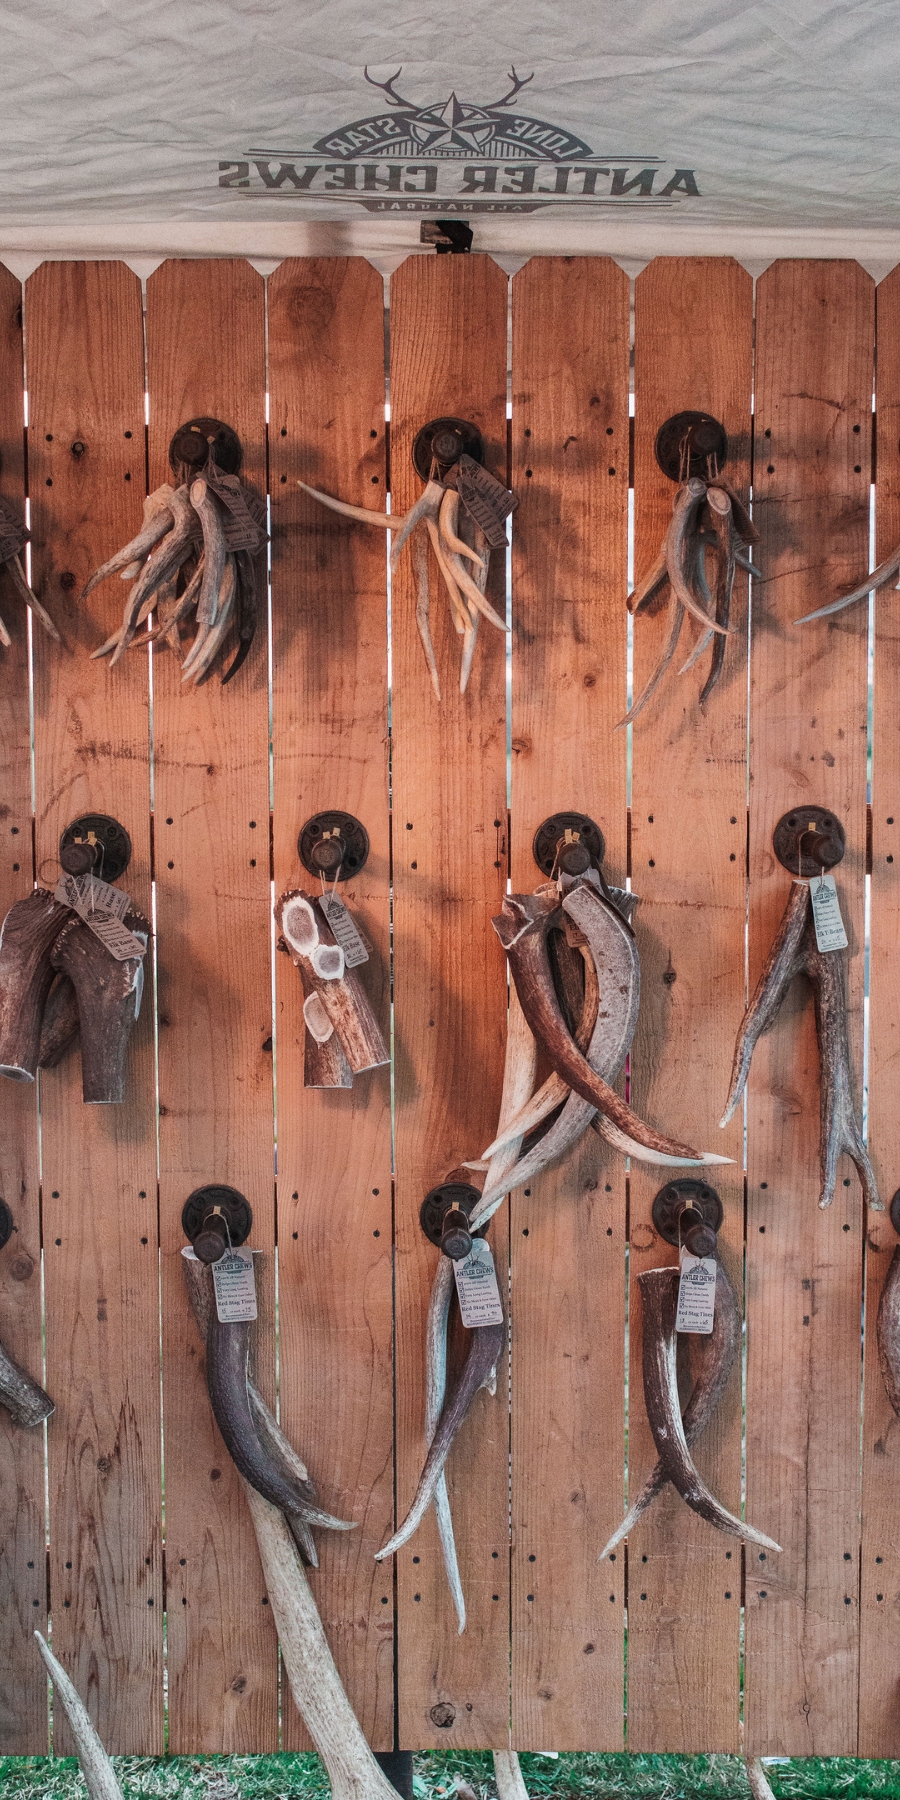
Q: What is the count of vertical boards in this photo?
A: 9